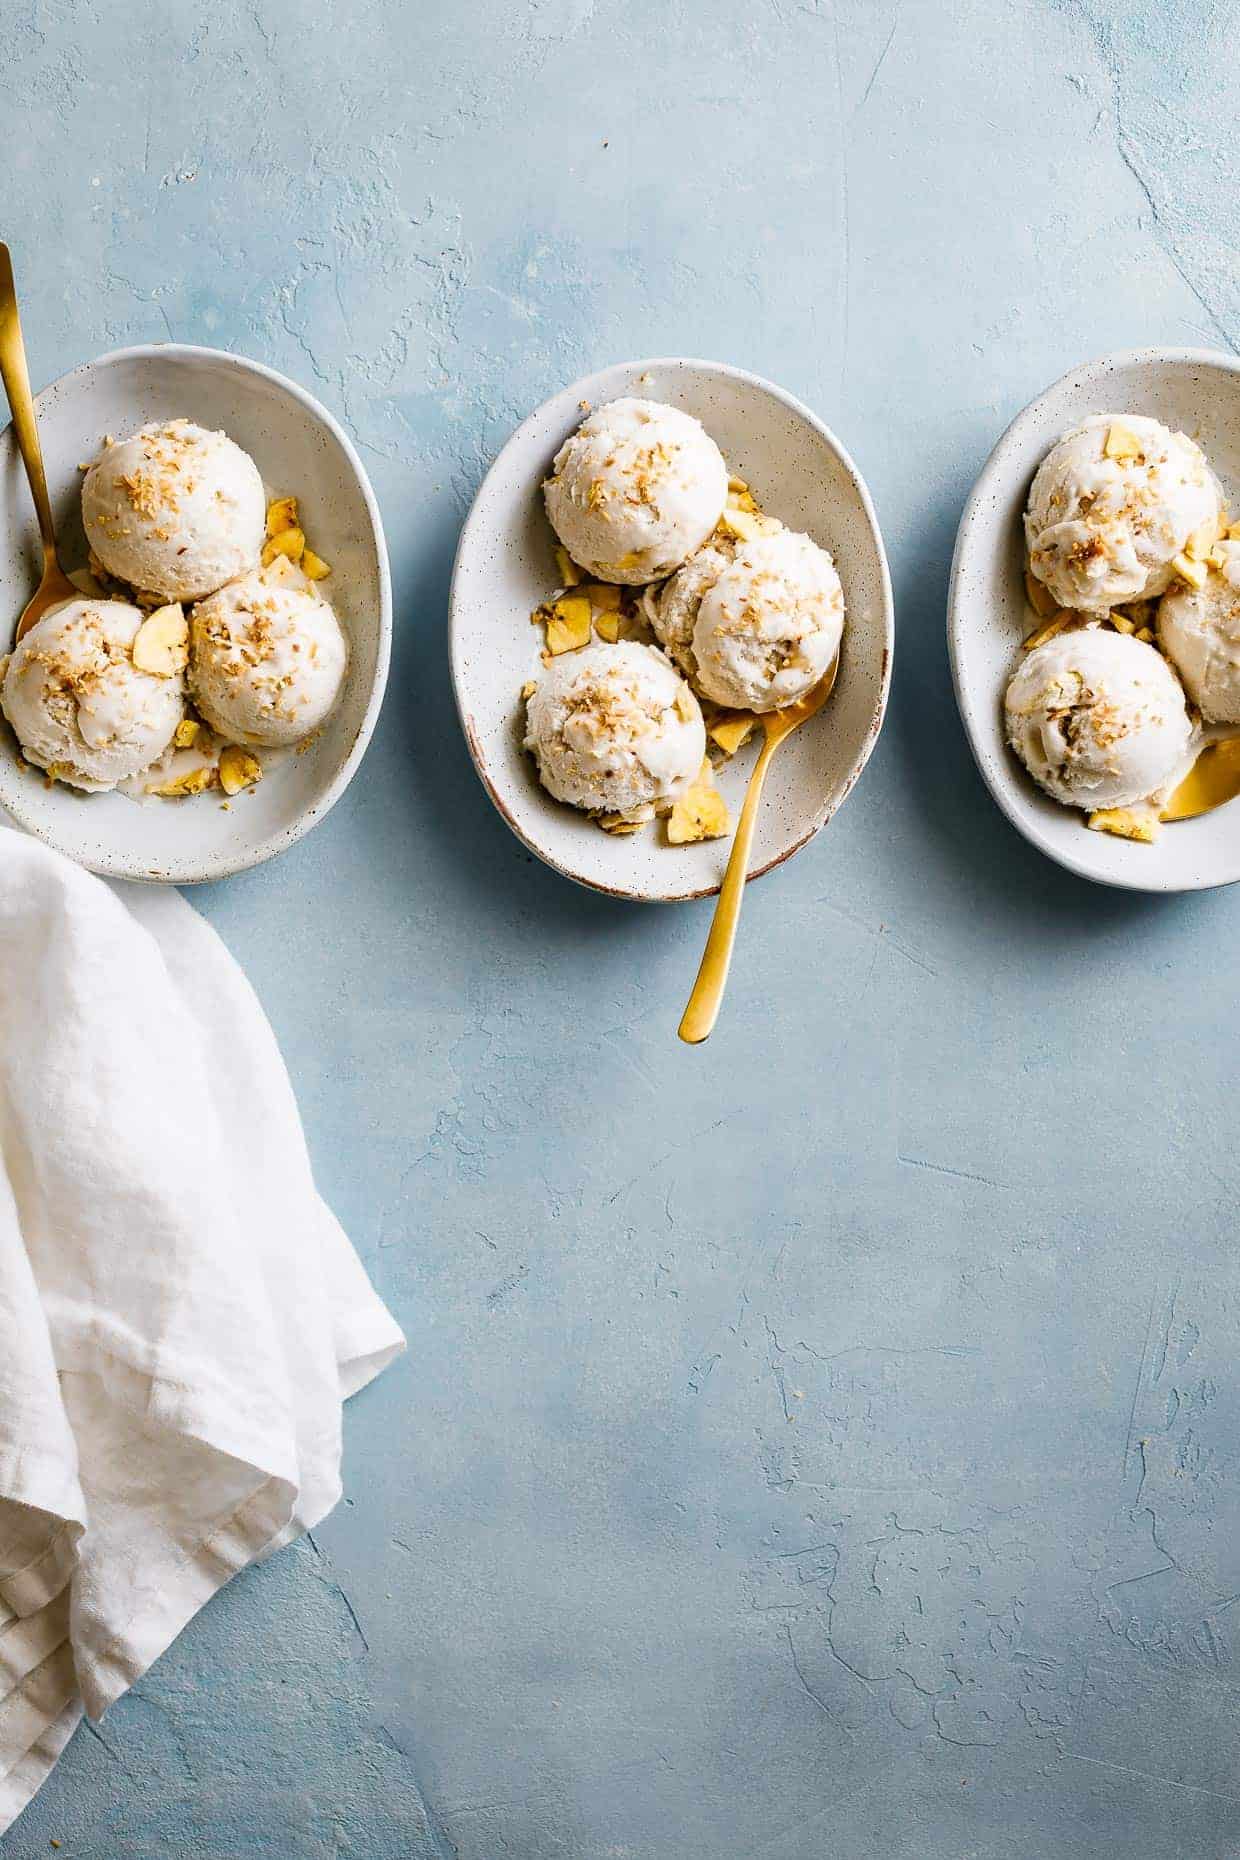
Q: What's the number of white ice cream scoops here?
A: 9